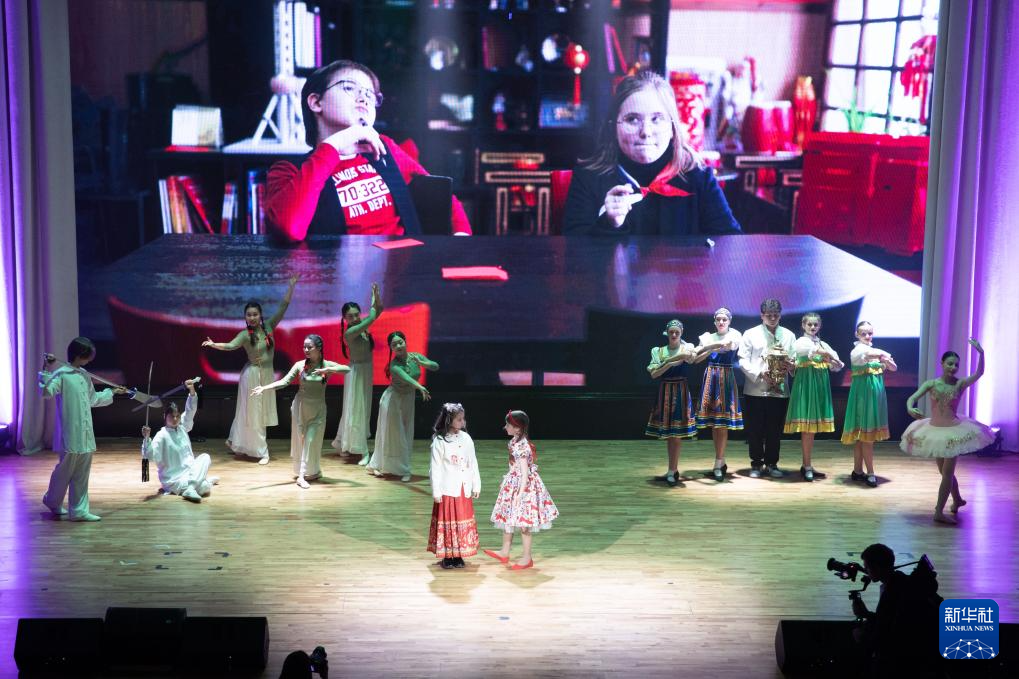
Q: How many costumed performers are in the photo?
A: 14